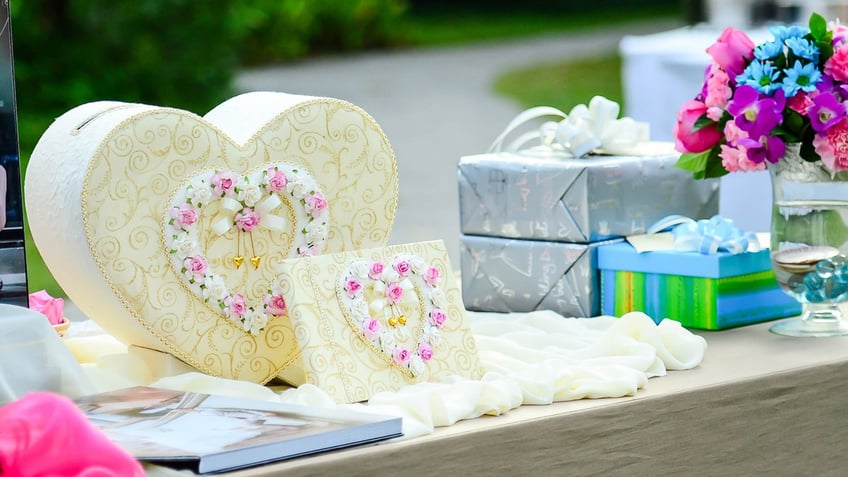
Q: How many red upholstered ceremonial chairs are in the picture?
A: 0